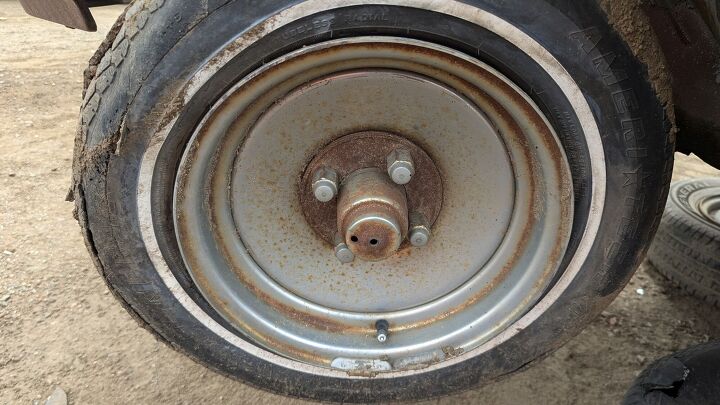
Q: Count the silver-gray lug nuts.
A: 4